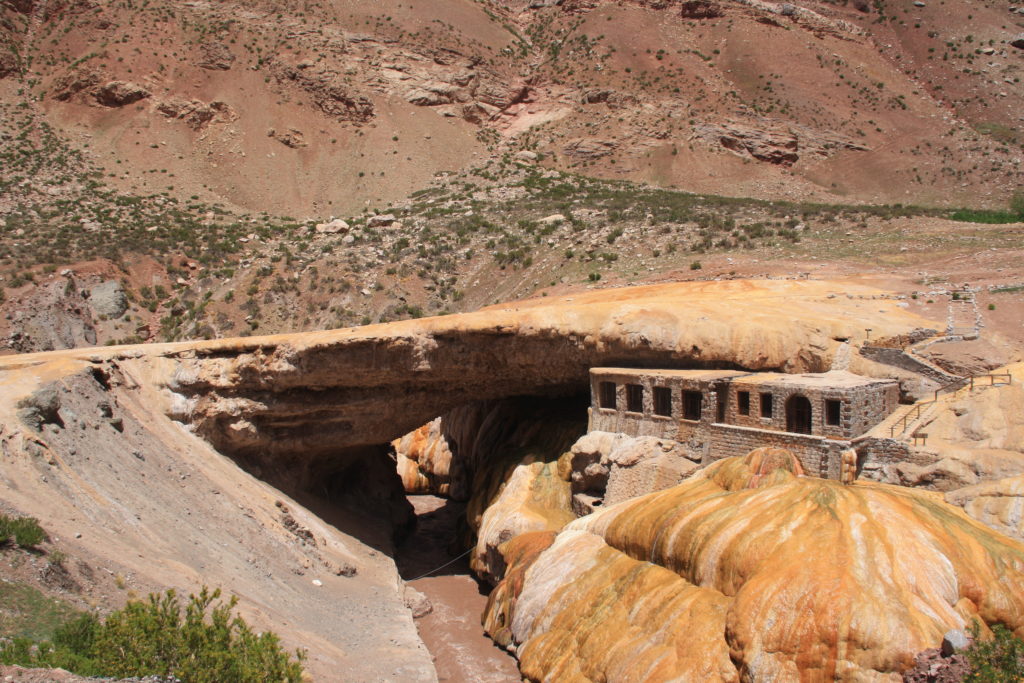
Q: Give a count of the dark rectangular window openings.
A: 7